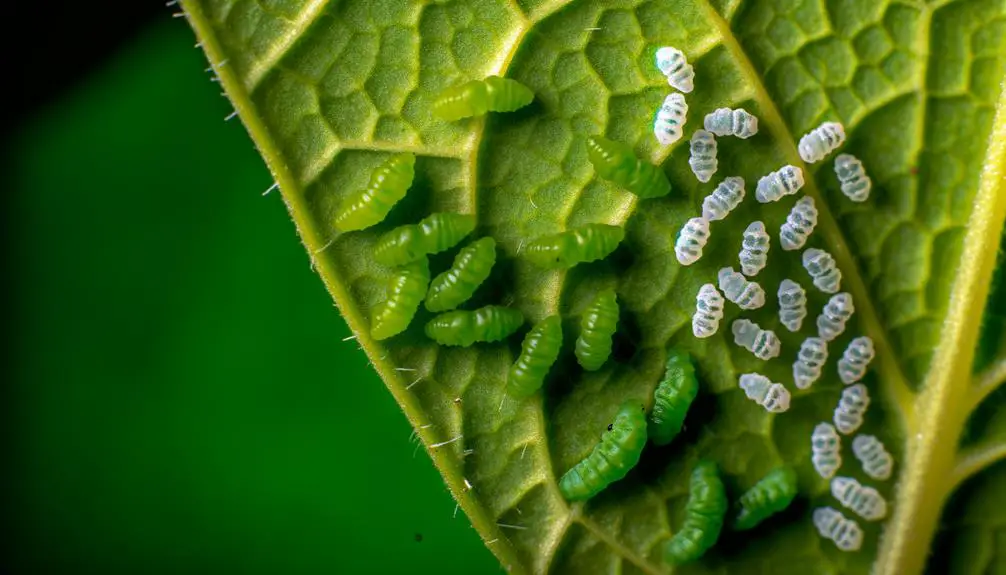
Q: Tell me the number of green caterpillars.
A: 14